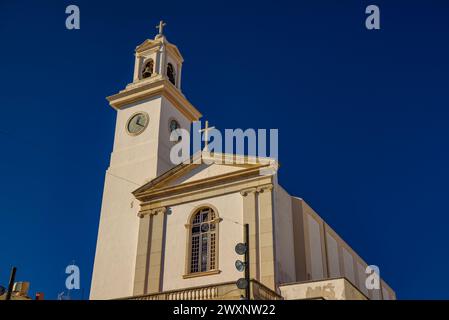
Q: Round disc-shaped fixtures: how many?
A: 3